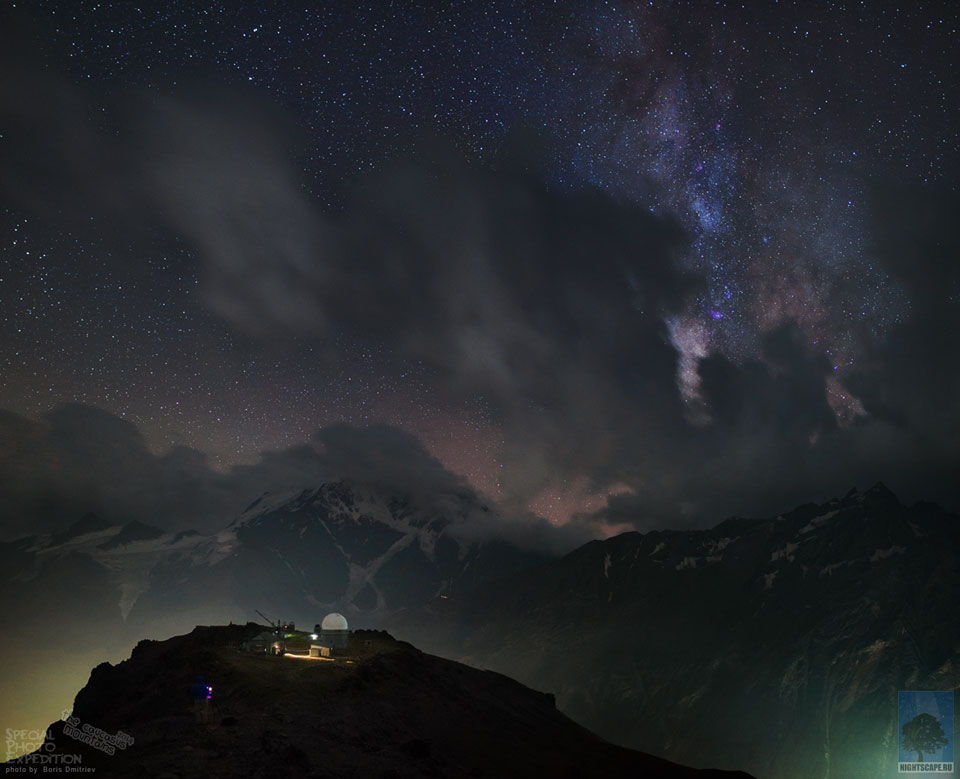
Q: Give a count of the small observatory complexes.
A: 1